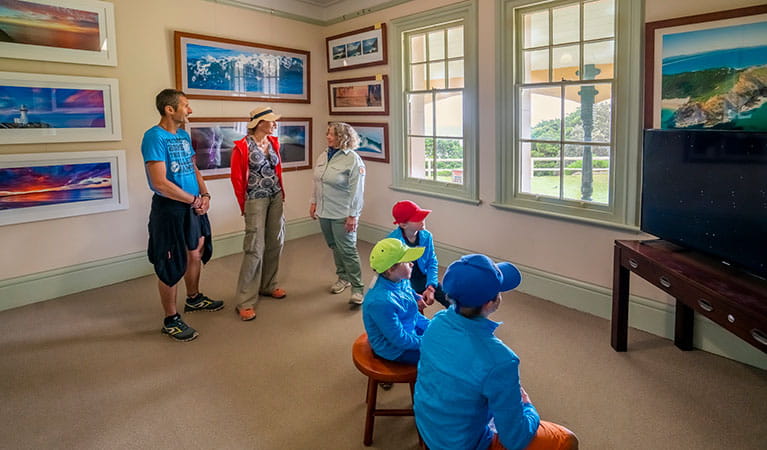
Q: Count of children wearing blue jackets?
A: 3